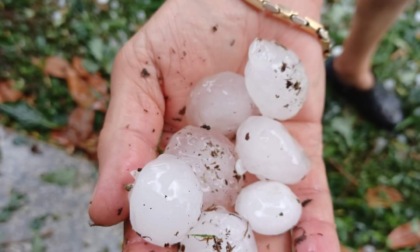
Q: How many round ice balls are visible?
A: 7